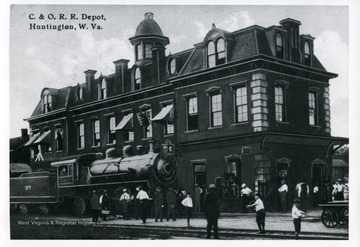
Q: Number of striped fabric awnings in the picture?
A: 4